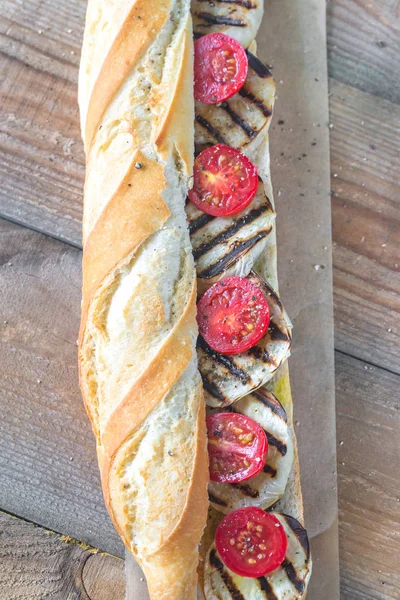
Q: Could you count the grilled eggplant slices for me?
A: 6